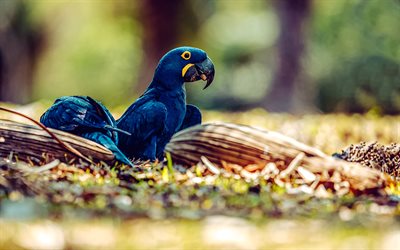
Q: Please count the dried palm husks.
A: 2